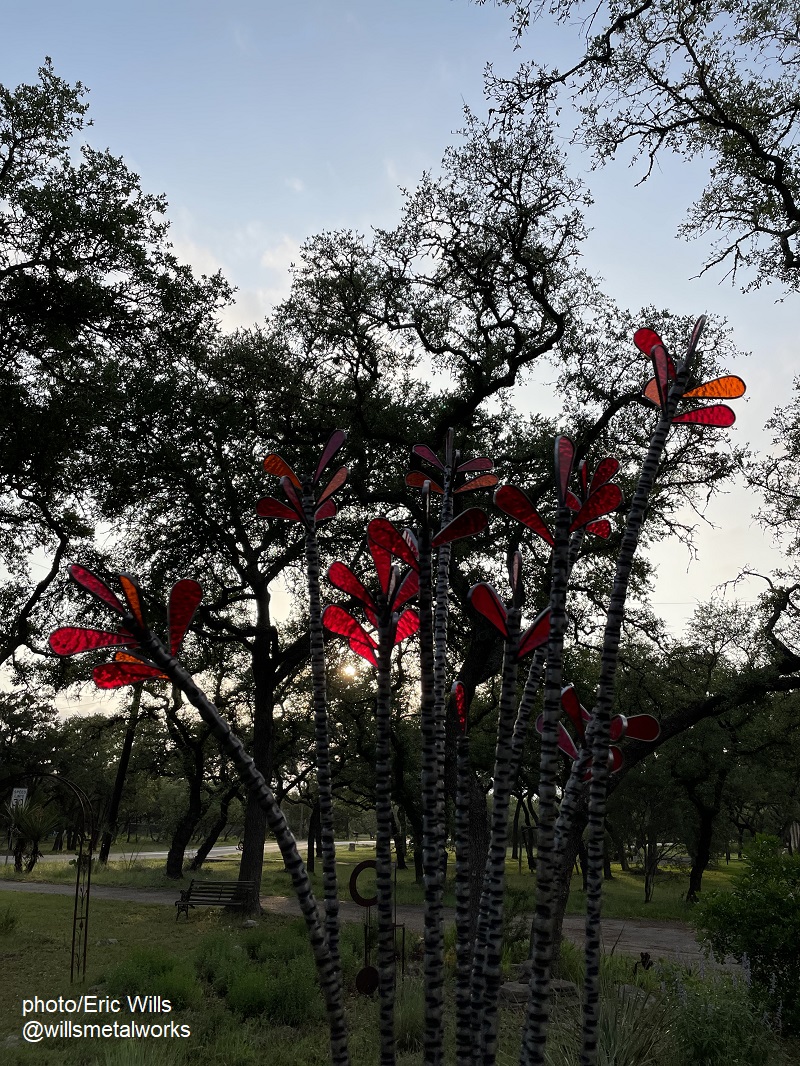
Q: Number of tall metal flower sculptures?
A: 11